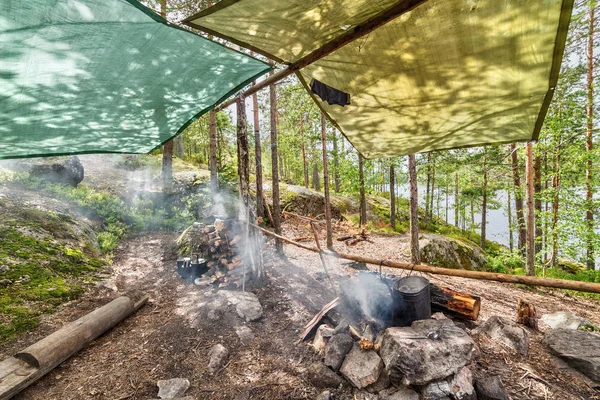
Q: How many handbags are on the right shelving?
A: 0